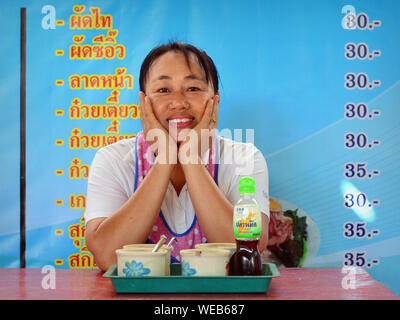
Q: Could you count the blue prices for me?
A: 9